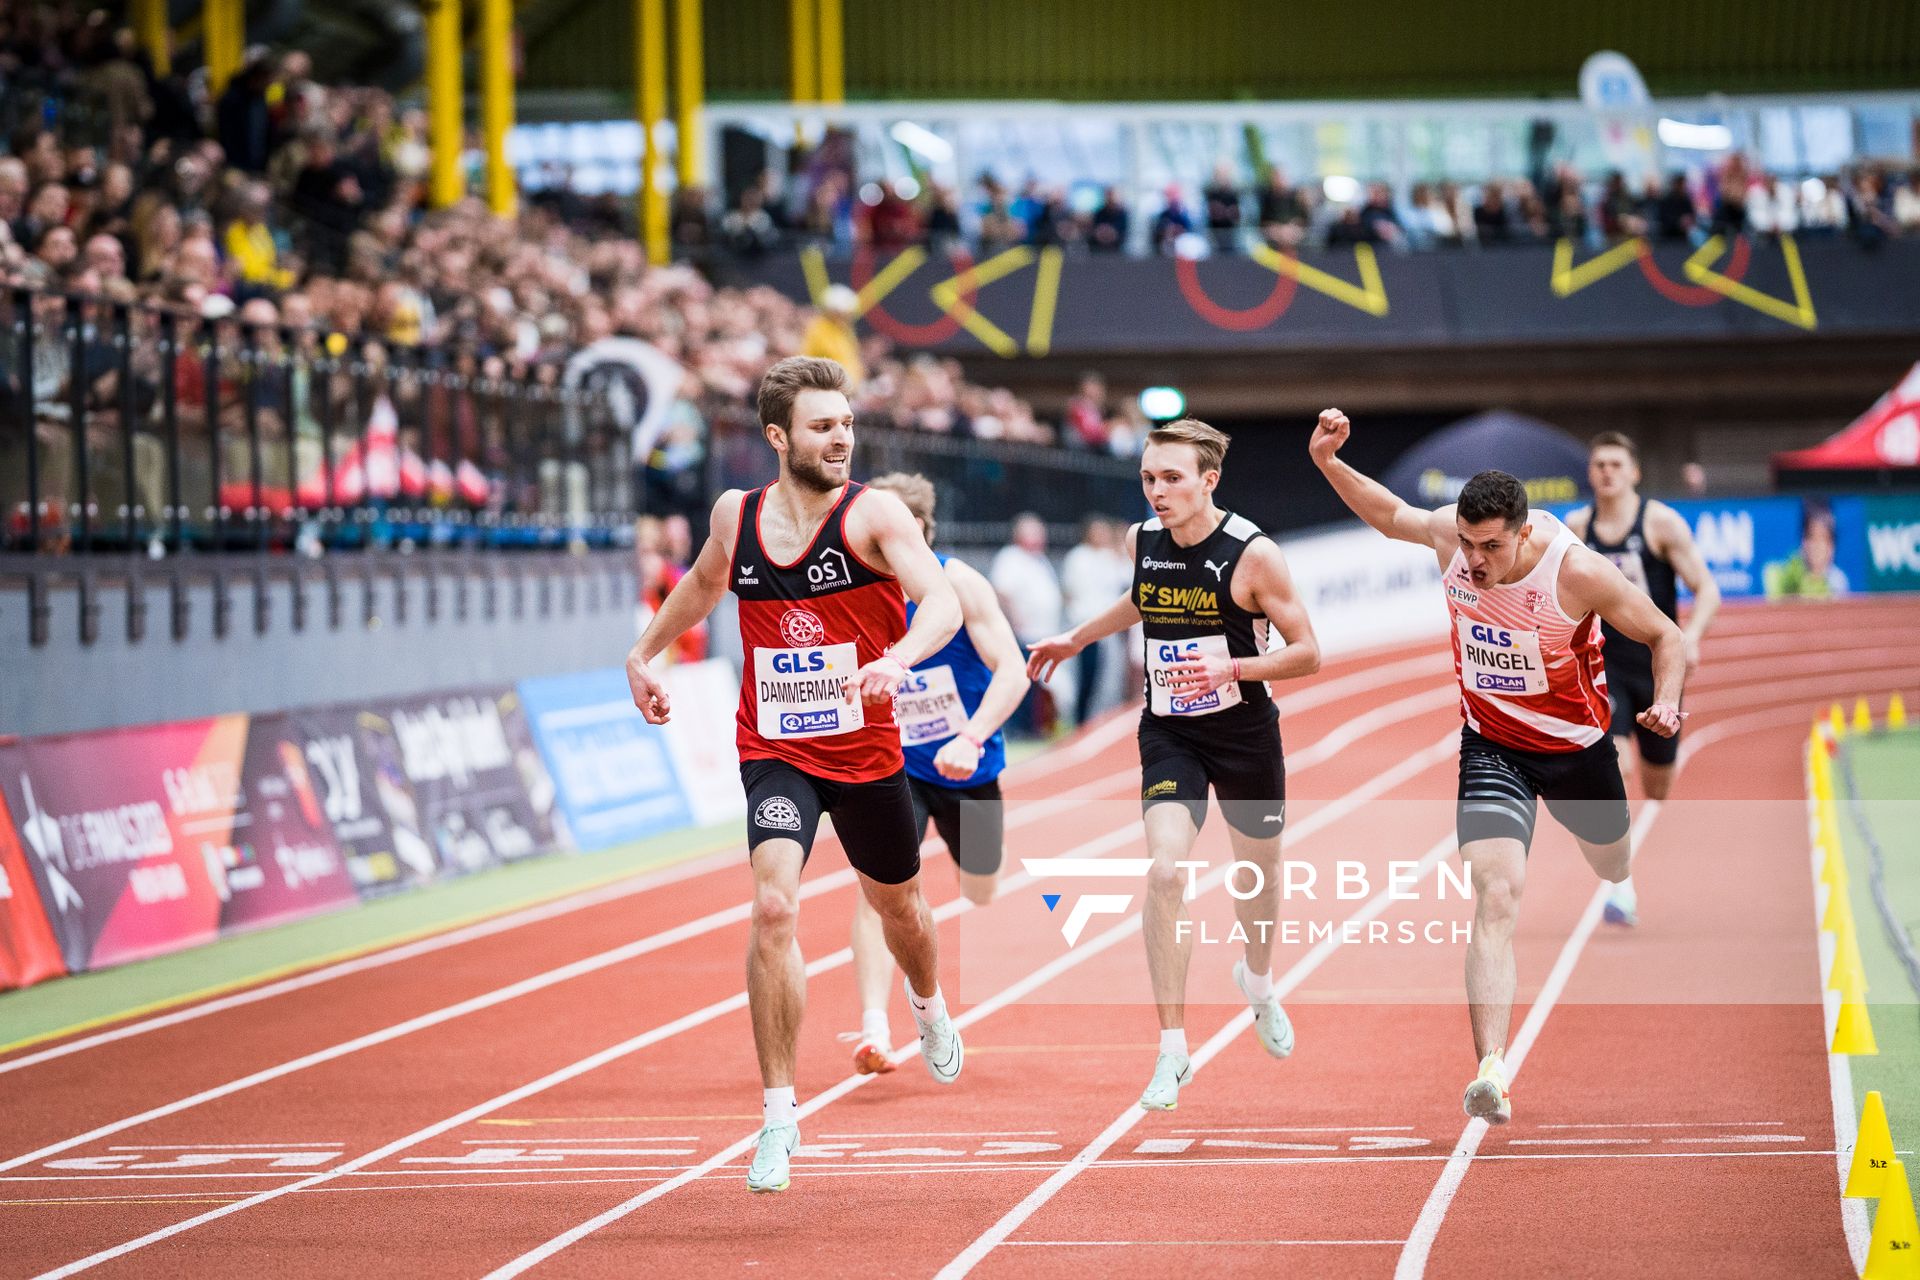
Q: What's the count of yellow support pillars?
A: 8